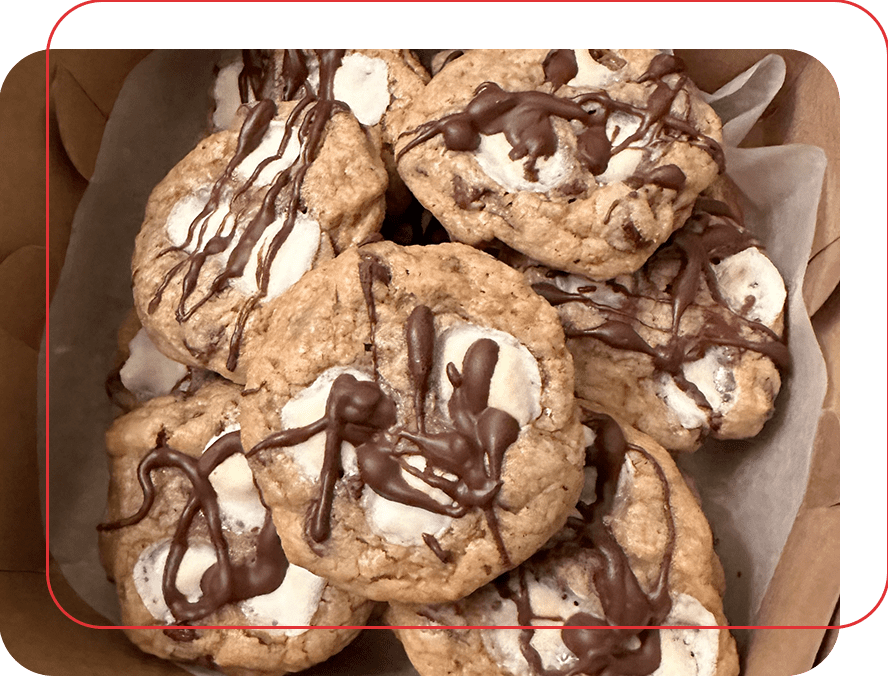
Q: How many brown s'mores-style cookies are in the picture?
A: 8